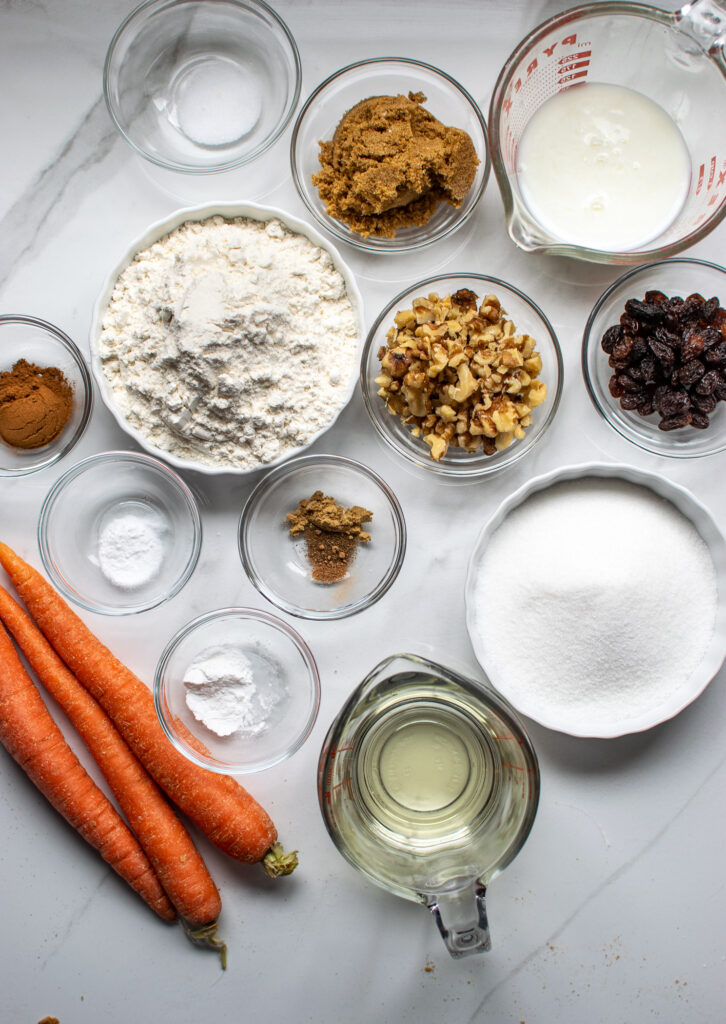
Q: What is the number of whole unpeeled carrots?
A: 3